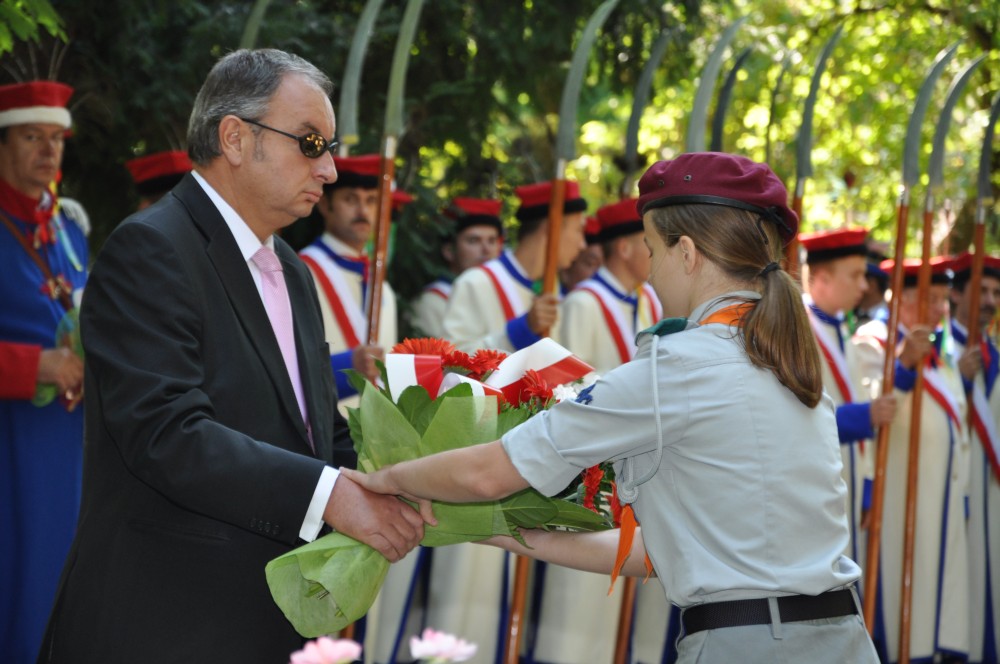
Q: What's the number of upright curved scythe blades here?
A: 12